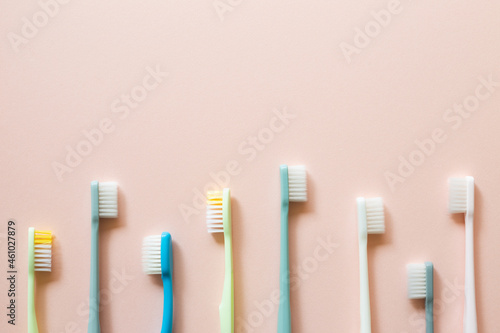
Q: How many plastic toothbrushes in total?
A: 8